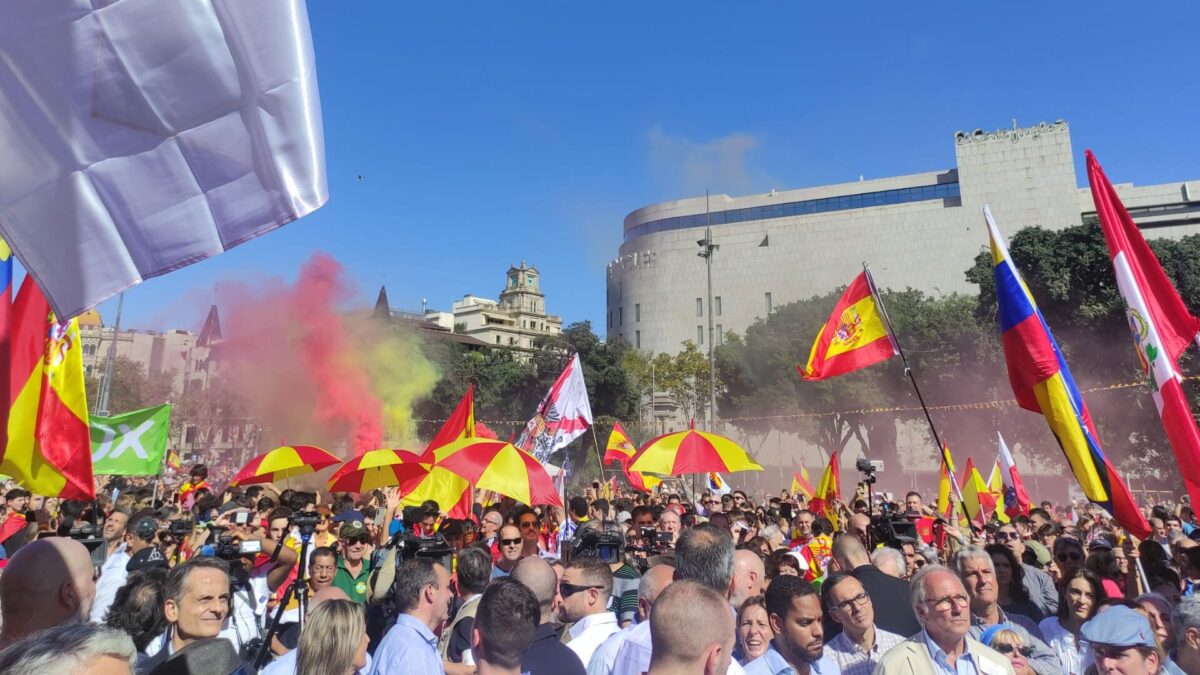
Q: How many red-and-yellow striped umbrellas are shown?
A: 4